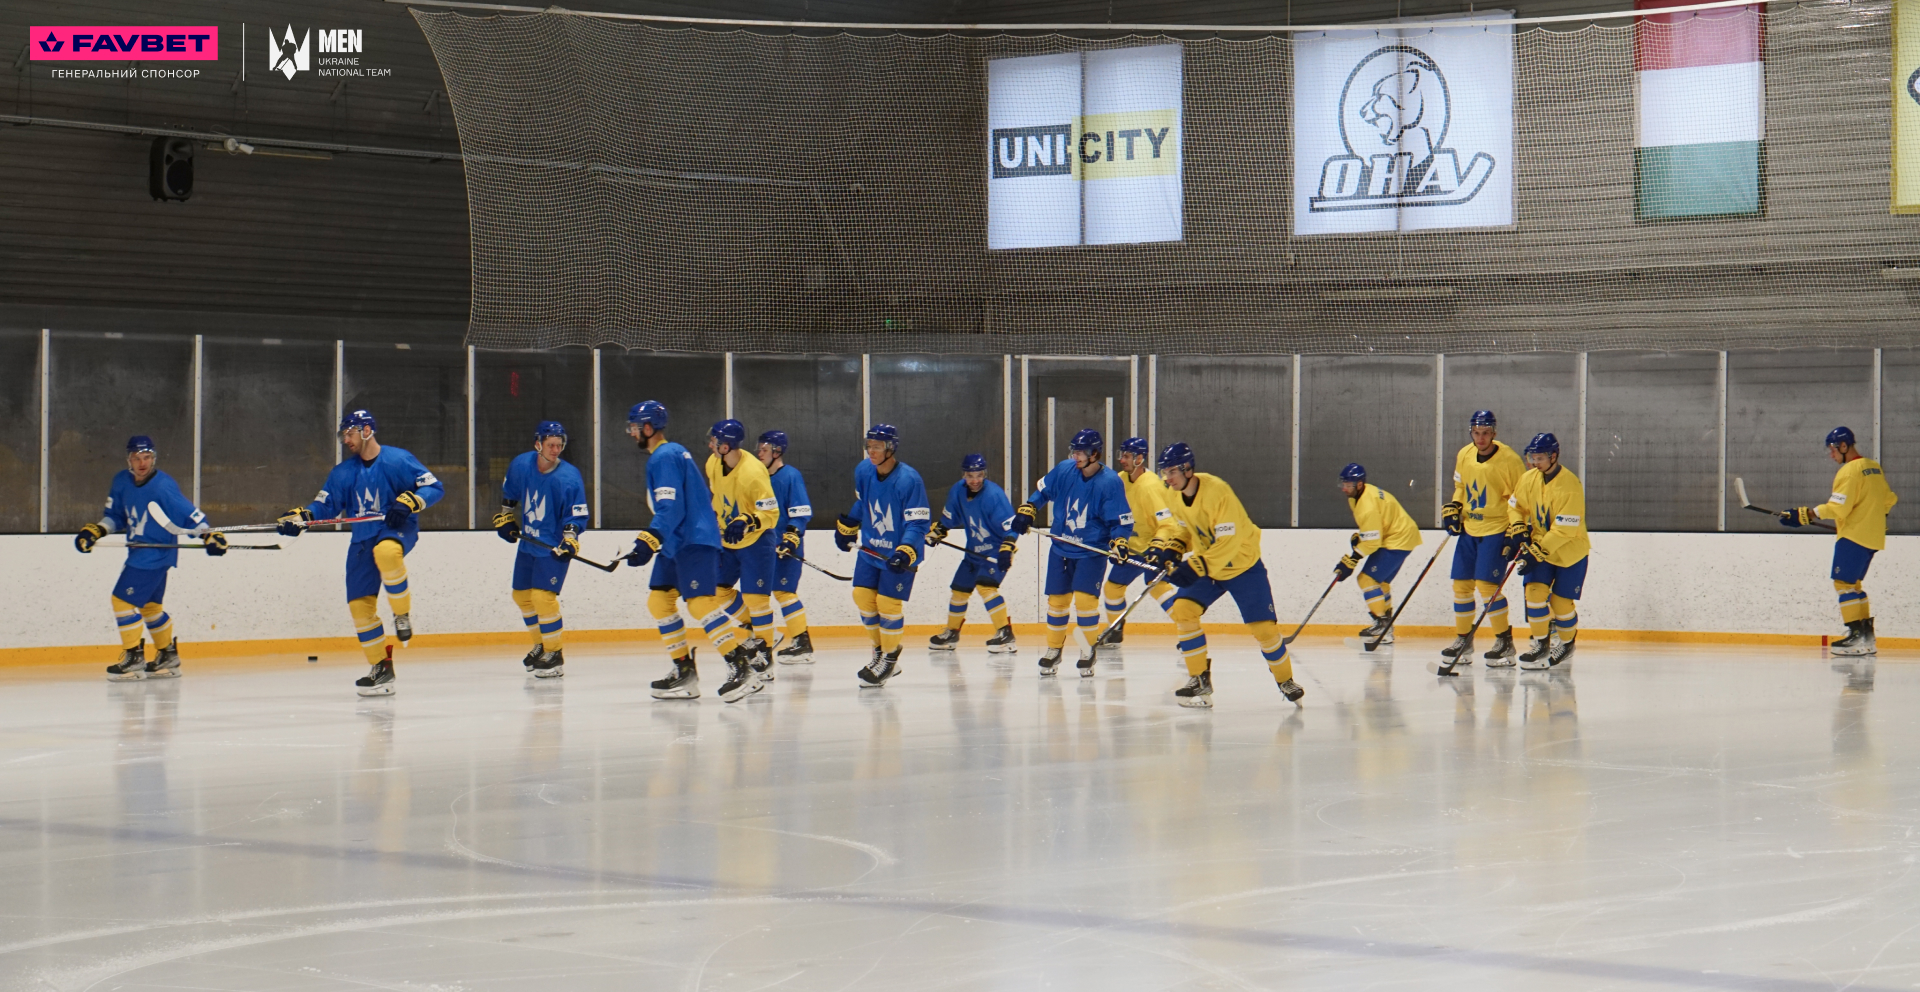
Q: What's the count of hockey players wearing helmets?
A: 15